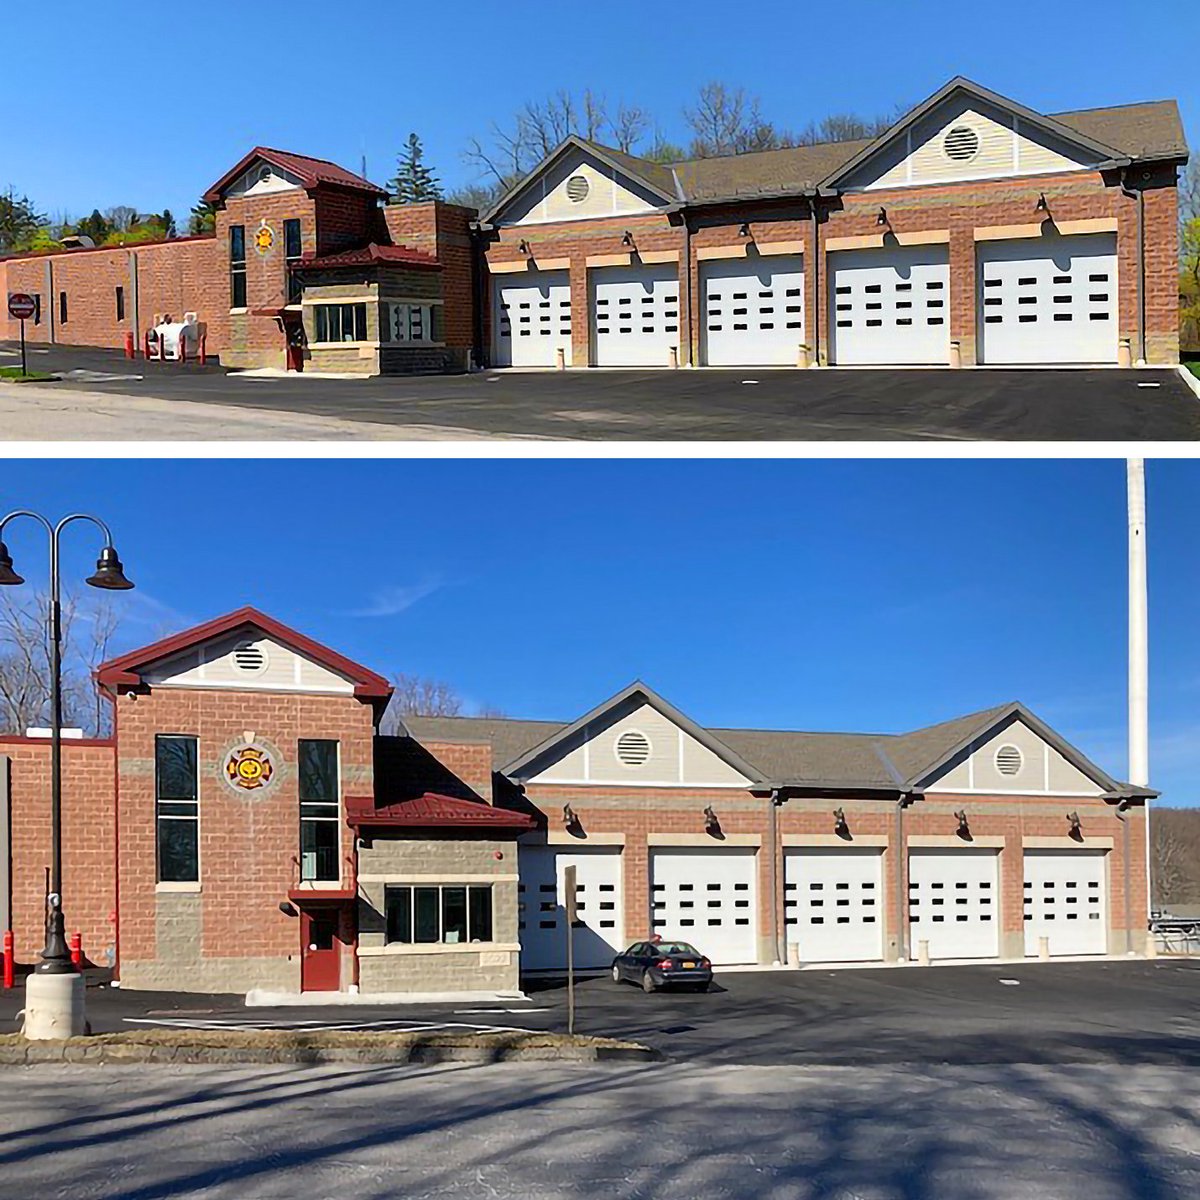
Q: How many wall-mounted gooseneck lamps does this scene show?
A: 10